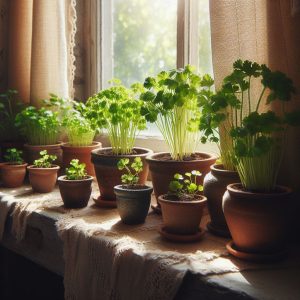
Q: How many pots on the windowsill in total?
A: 12